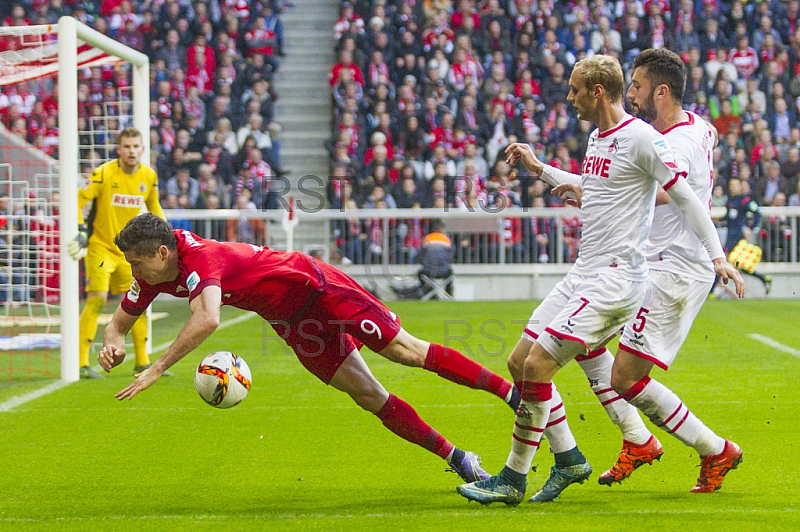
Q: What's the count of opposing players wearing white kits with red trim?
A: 2